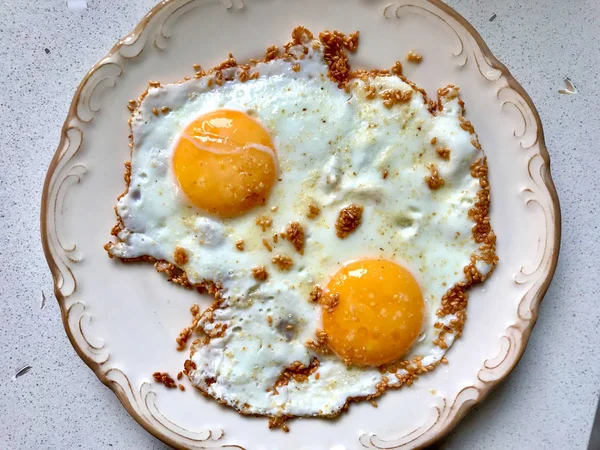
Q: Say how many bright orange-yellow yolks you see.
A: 2